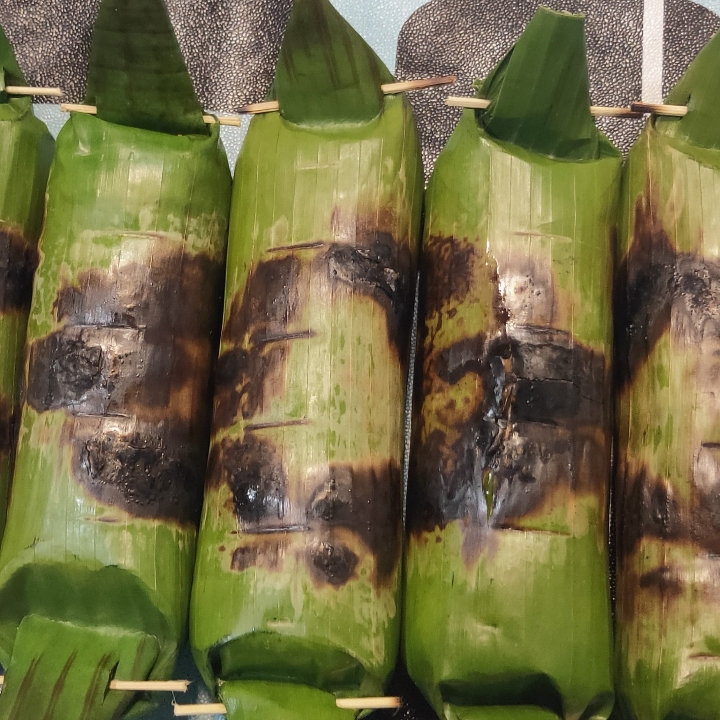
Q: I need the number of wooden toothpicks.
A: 7